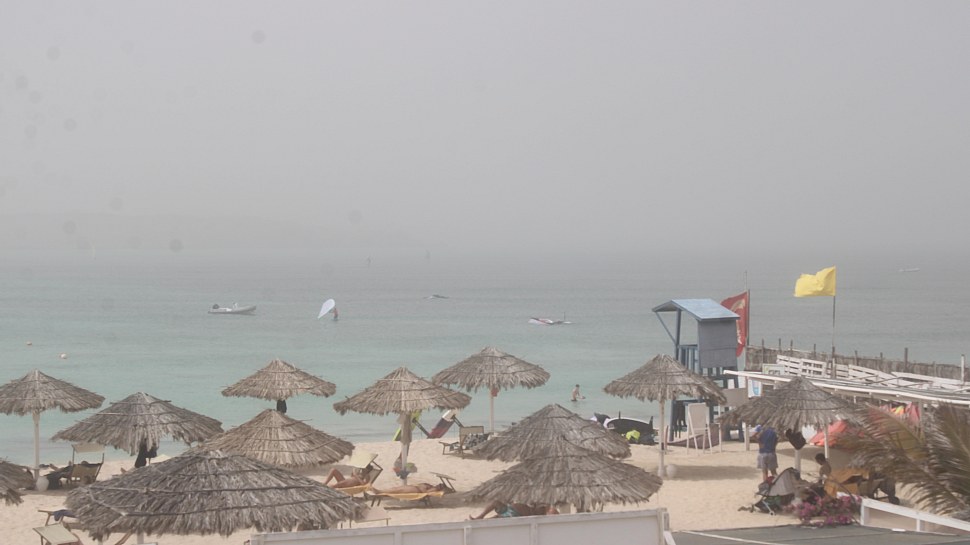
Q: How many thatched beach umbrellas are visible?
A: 12